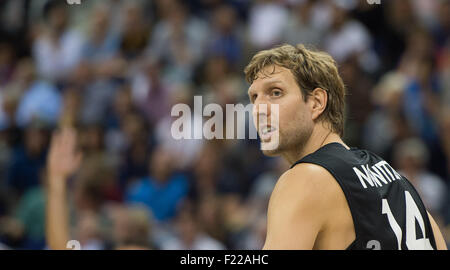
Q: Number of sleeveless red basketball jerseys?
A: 0